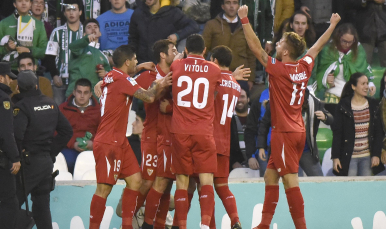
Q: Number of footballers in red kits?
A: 6